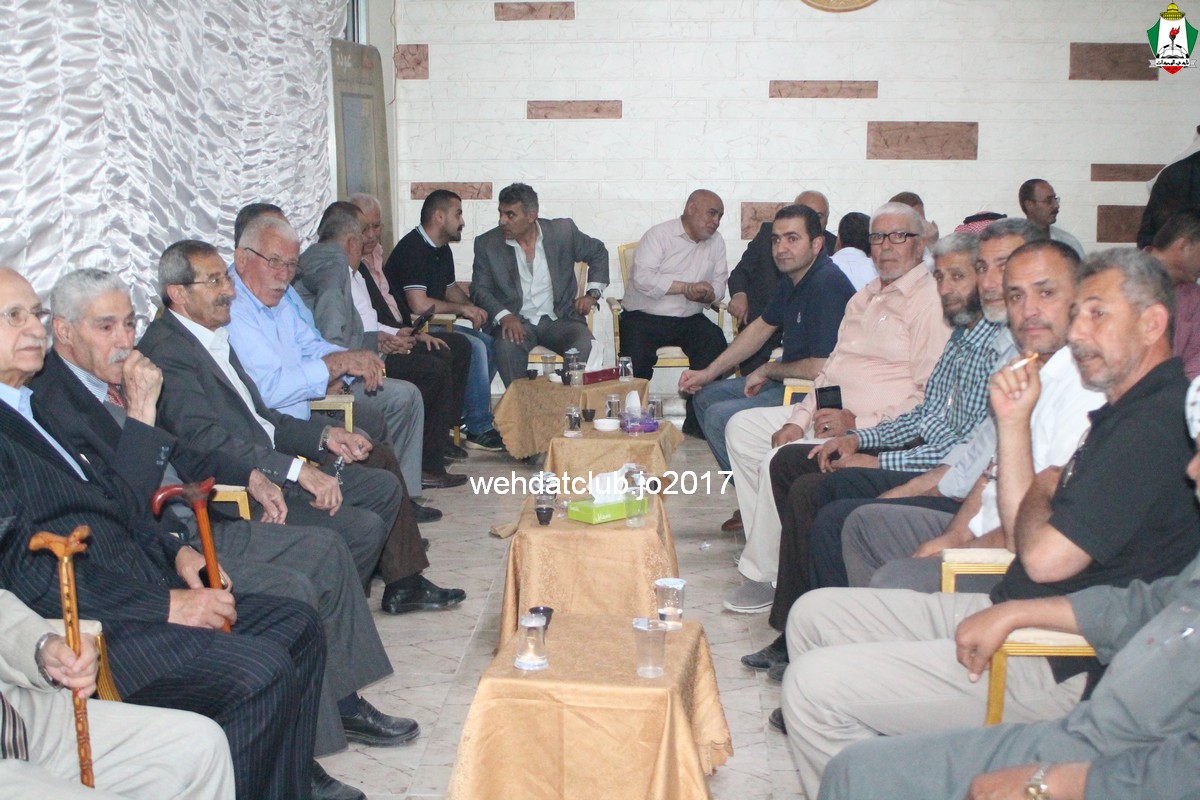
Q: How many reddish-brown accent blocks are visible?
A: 10